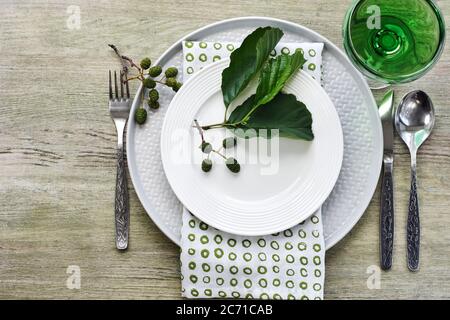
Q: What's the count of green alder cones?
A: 13